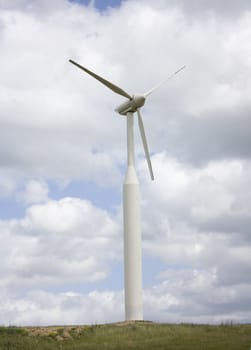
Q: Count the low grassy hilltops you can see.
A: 1